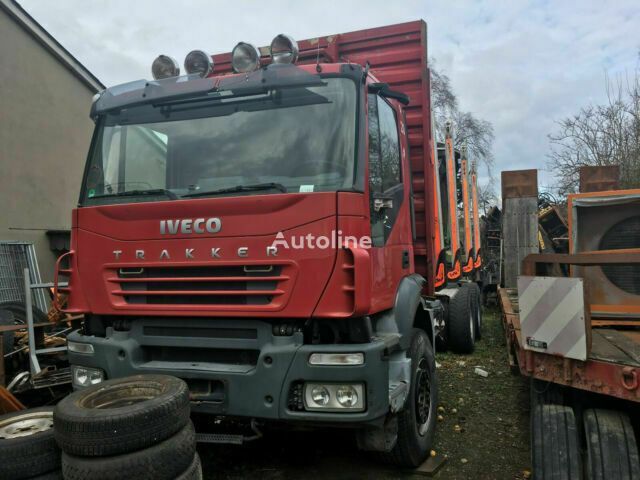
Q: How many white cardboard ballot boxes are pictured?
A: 0